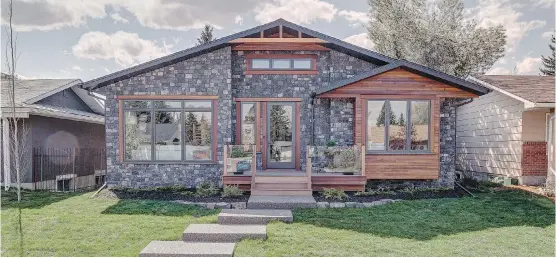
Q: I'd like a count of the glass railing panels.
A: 2